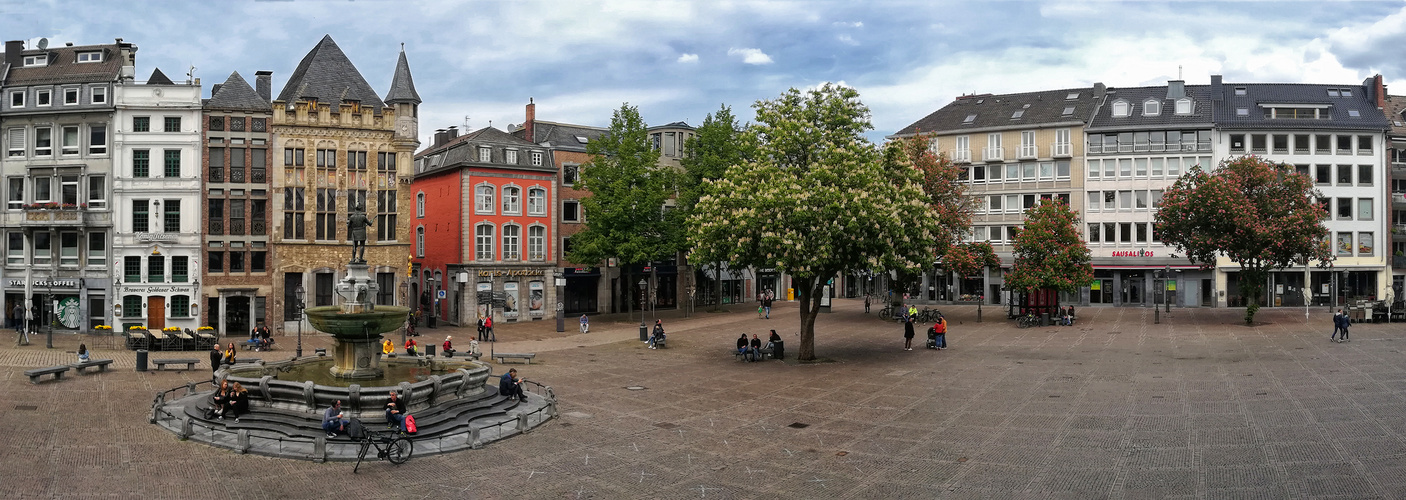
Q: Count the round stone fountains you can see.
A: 1